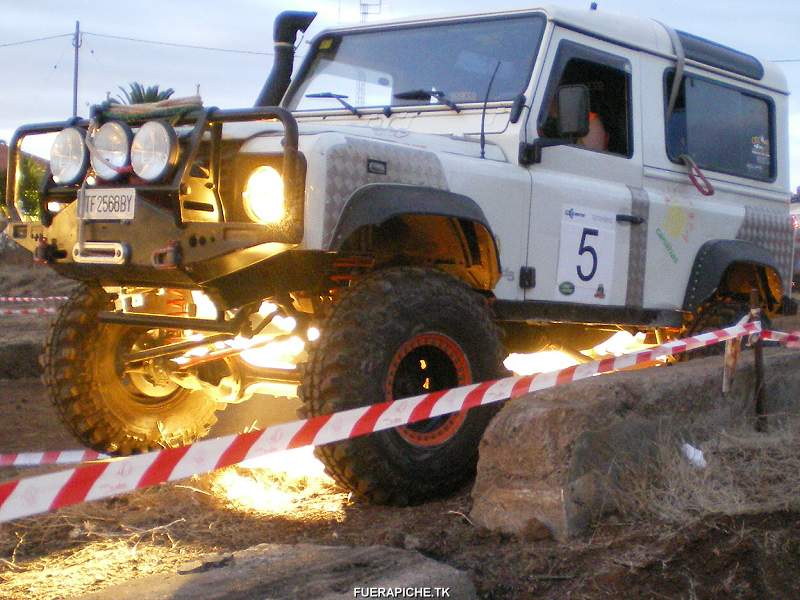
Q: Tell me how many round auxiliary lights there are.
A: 3